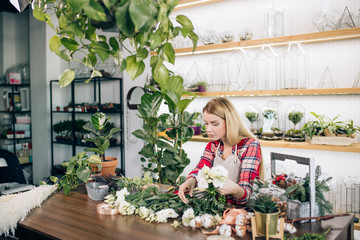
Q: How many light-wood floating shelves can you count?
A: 4